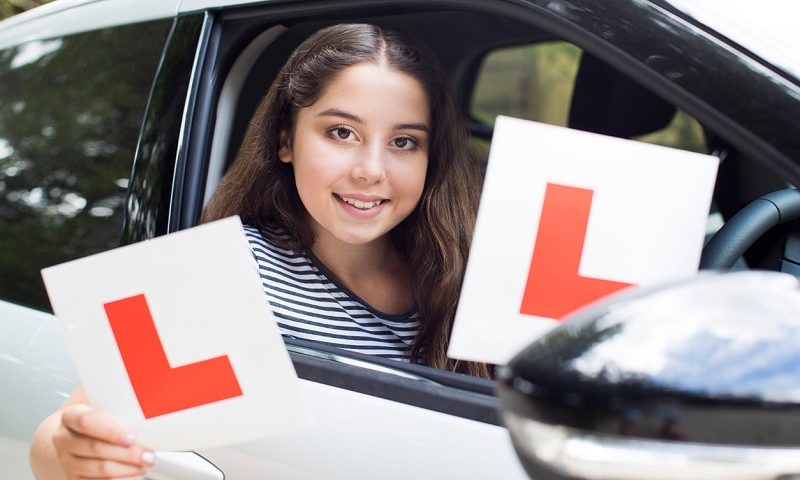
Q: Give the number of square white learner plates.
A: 2